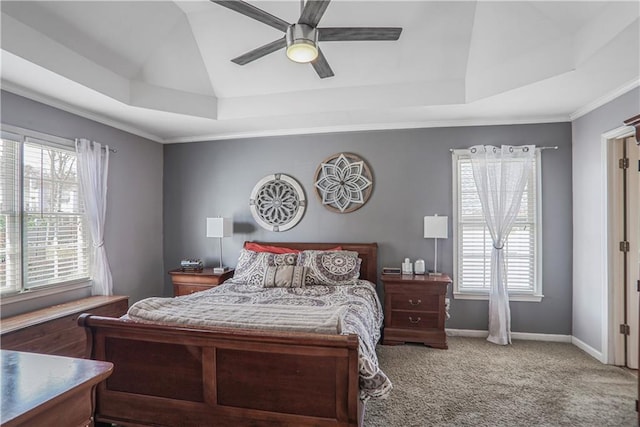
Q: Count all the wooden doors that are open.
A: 1